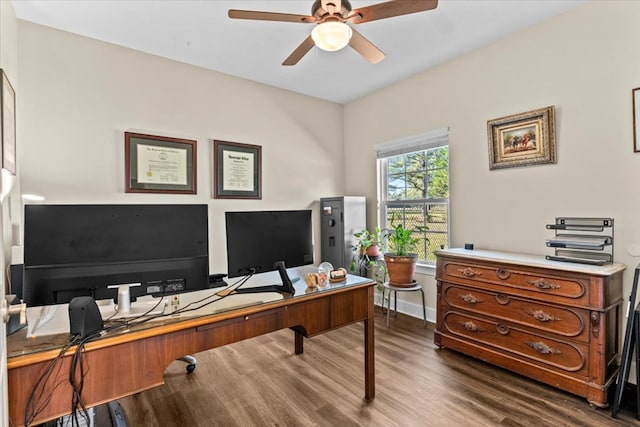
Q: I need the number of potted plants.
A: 2